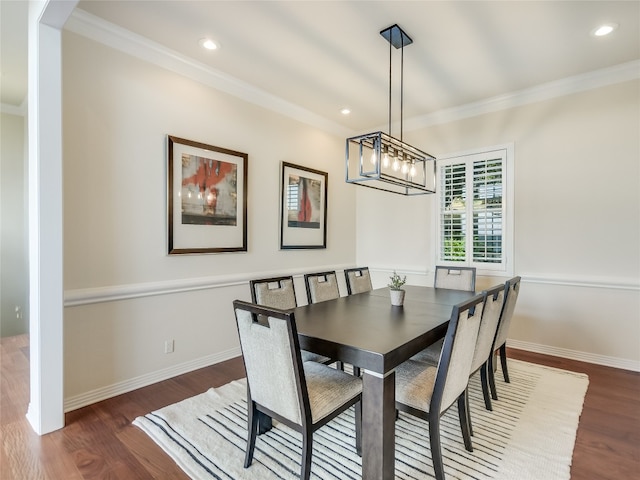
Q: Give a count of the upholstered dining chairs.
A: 8